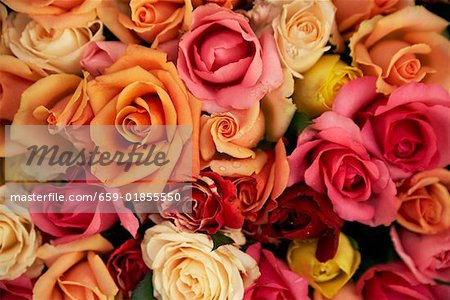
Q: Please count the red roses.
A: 3